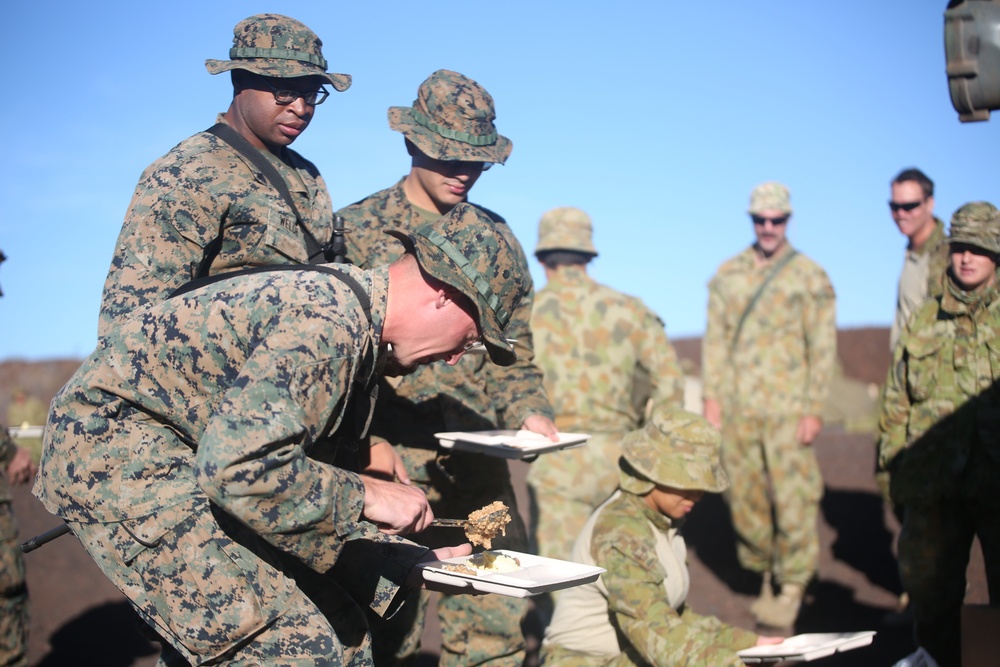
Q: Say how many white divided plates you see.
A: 3